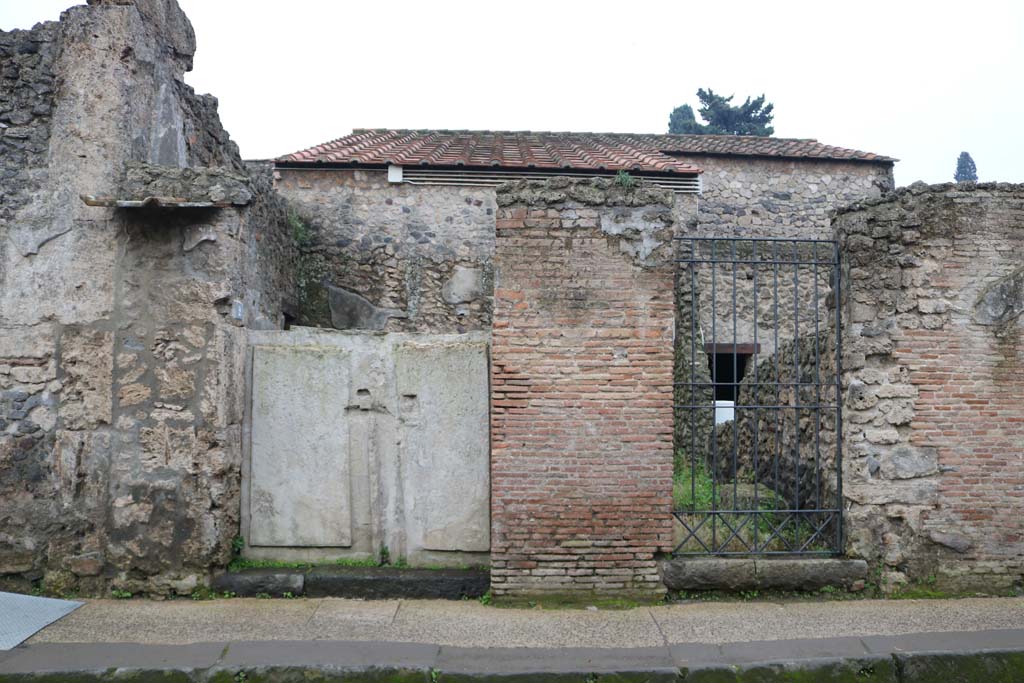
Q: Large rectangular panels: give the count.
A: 2